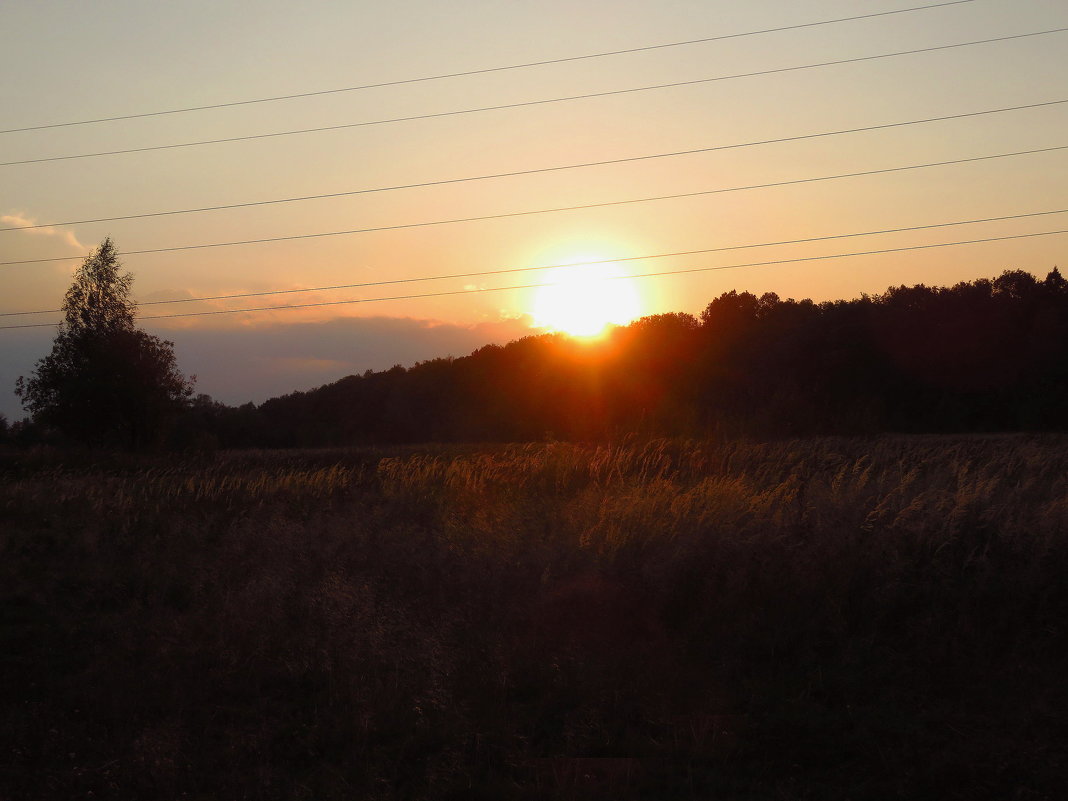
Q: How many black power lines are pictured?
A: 6